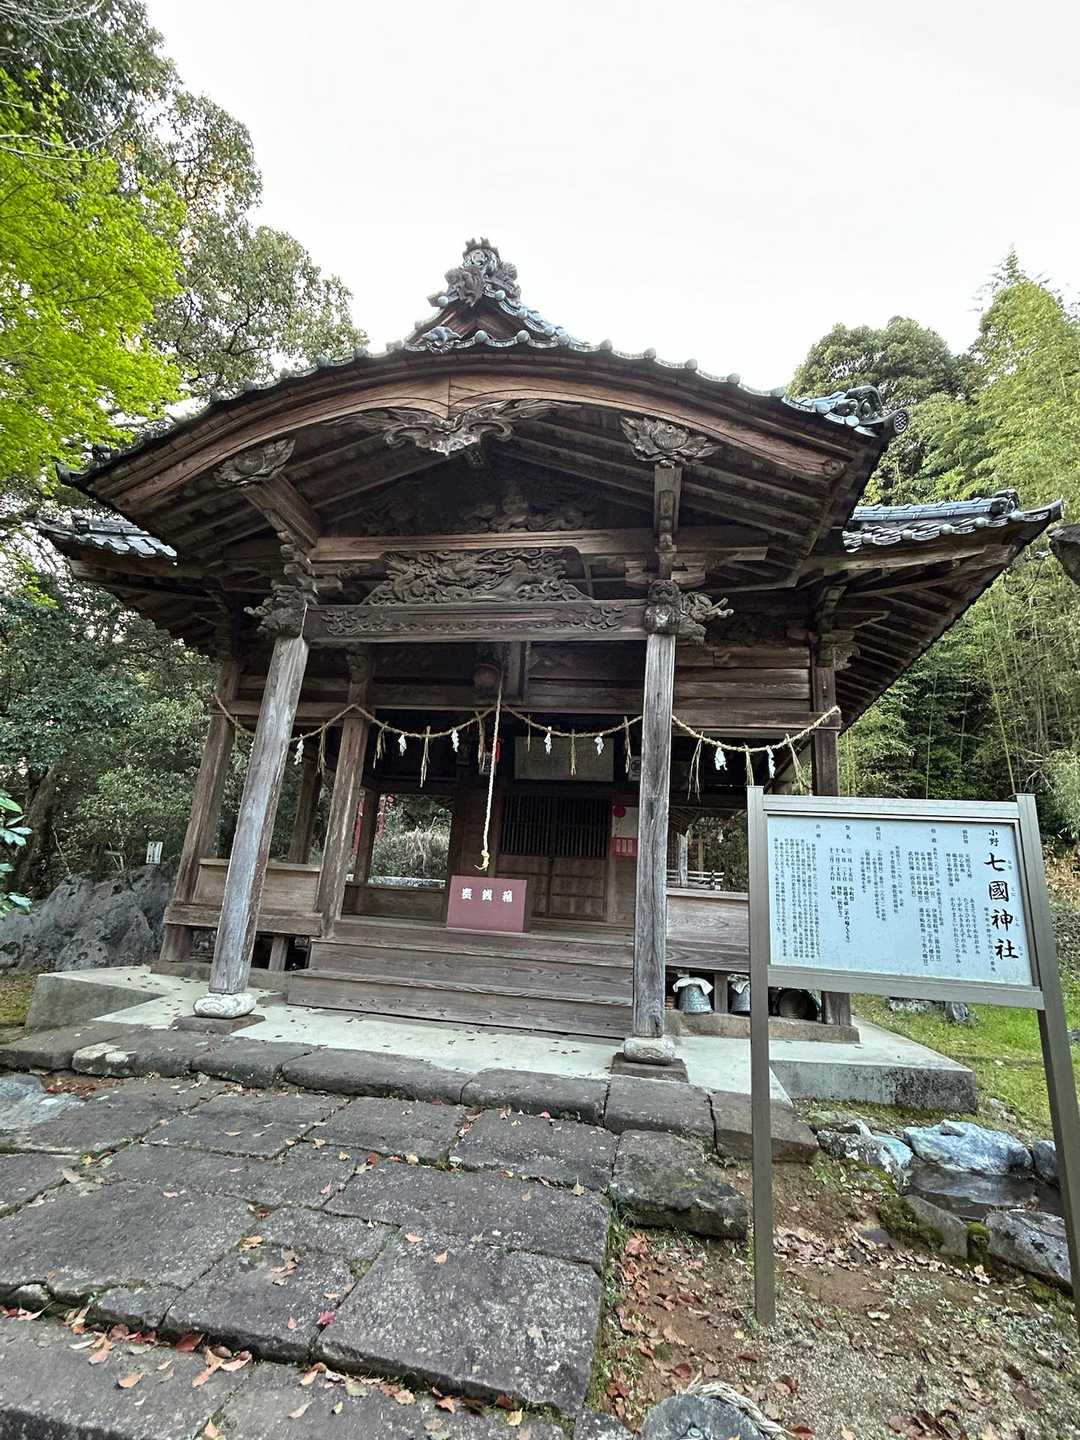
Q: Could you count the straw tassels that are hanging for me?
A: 11